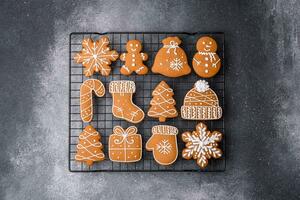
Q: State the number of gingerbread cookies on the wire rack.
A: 12